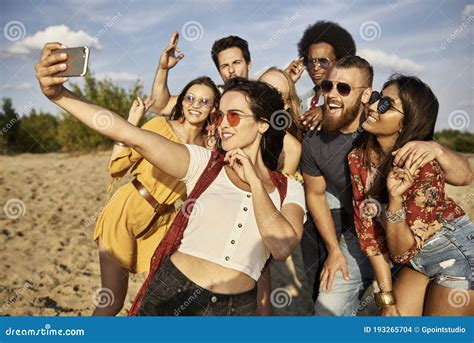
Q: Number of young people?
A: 7